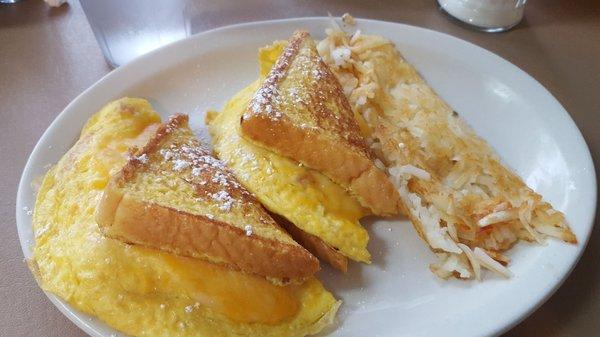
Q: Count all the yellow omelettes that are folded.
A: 2